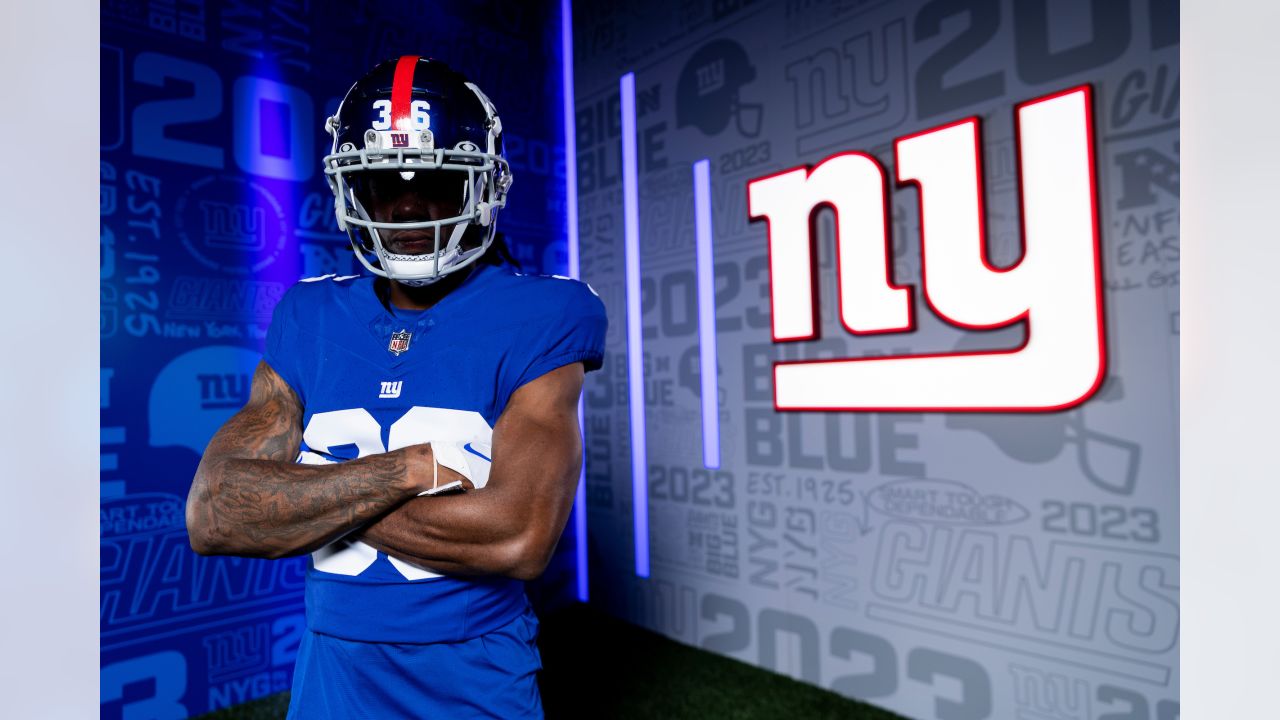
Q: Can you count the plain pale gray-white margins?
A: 2